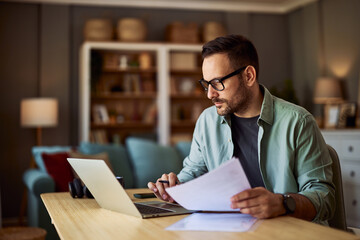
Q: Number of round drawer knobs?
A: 3